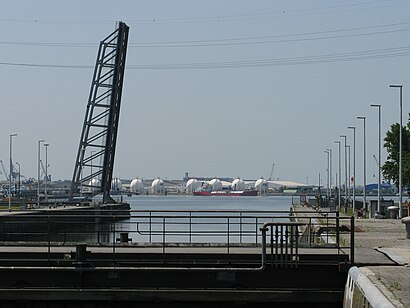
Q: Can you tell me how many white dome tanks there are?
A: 8